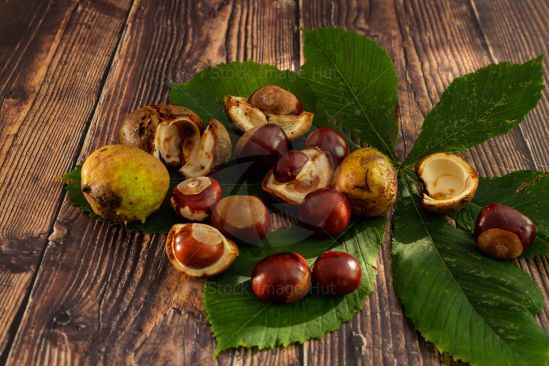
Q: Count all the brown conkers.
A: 11